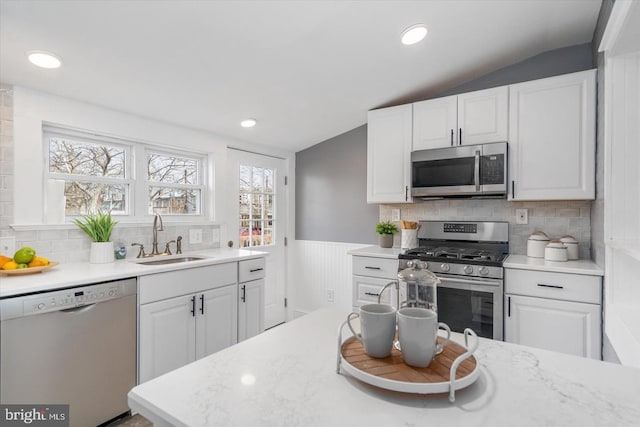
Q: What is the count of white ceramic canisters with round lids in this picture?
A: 3